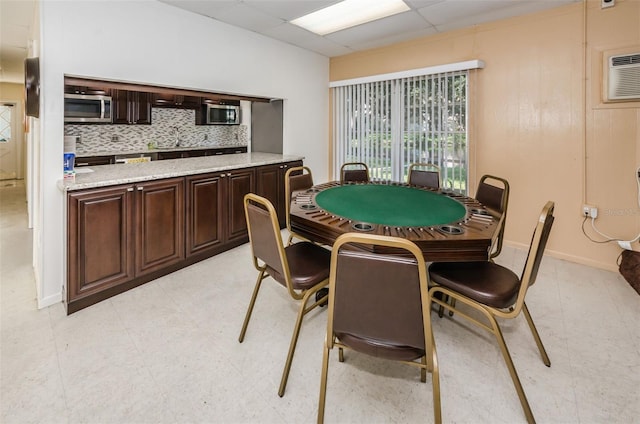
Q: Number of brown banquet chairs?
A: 7